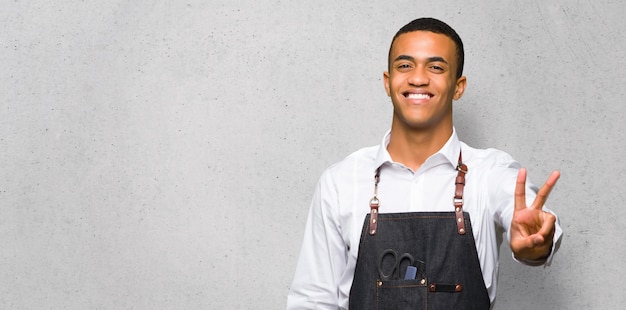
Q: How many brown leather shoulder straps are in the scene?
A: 2